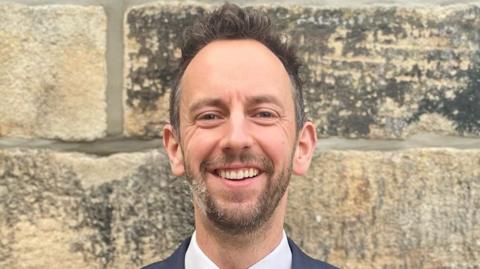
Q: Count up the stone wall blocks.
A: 4